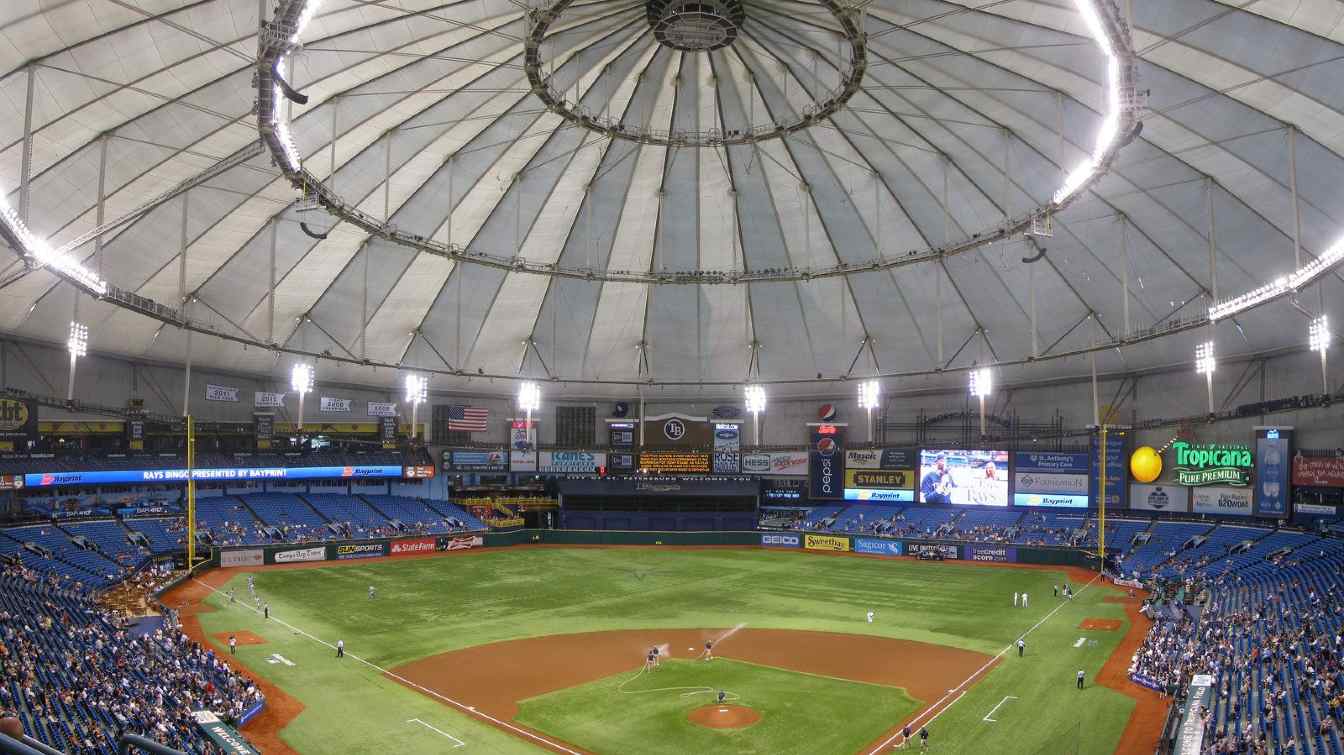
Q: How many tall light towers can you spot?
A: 9